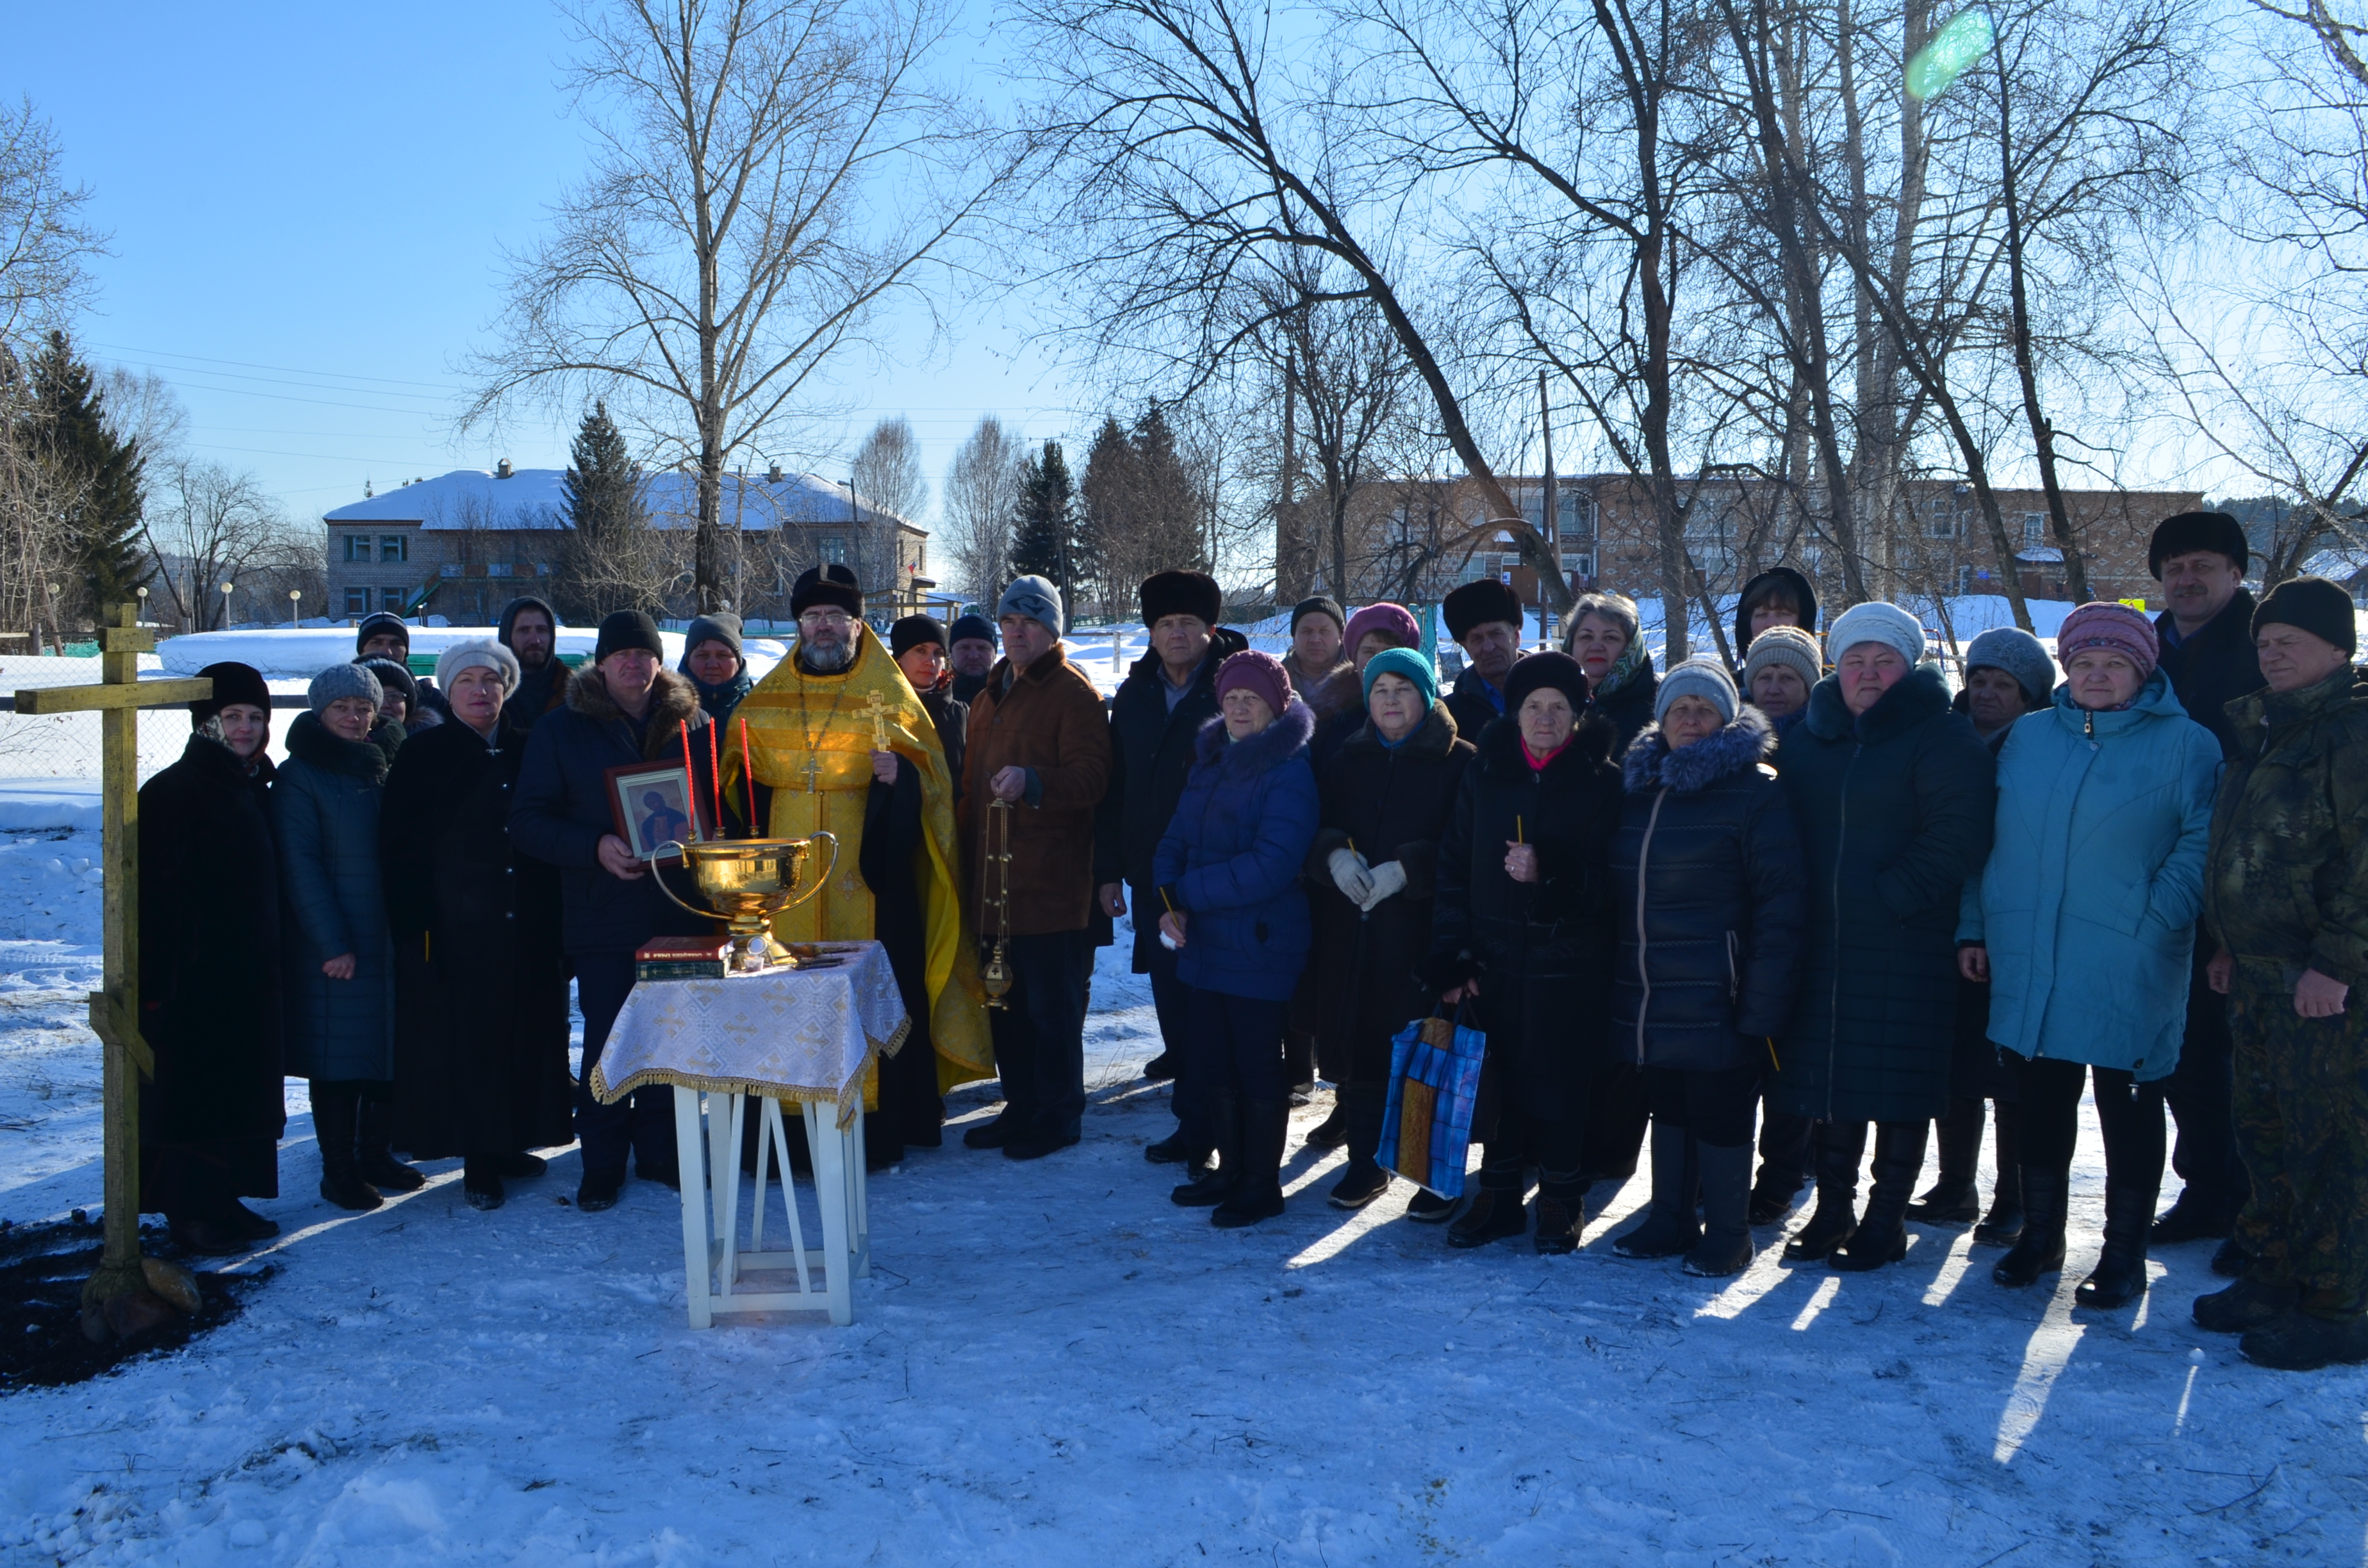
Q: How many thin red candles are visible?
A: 3